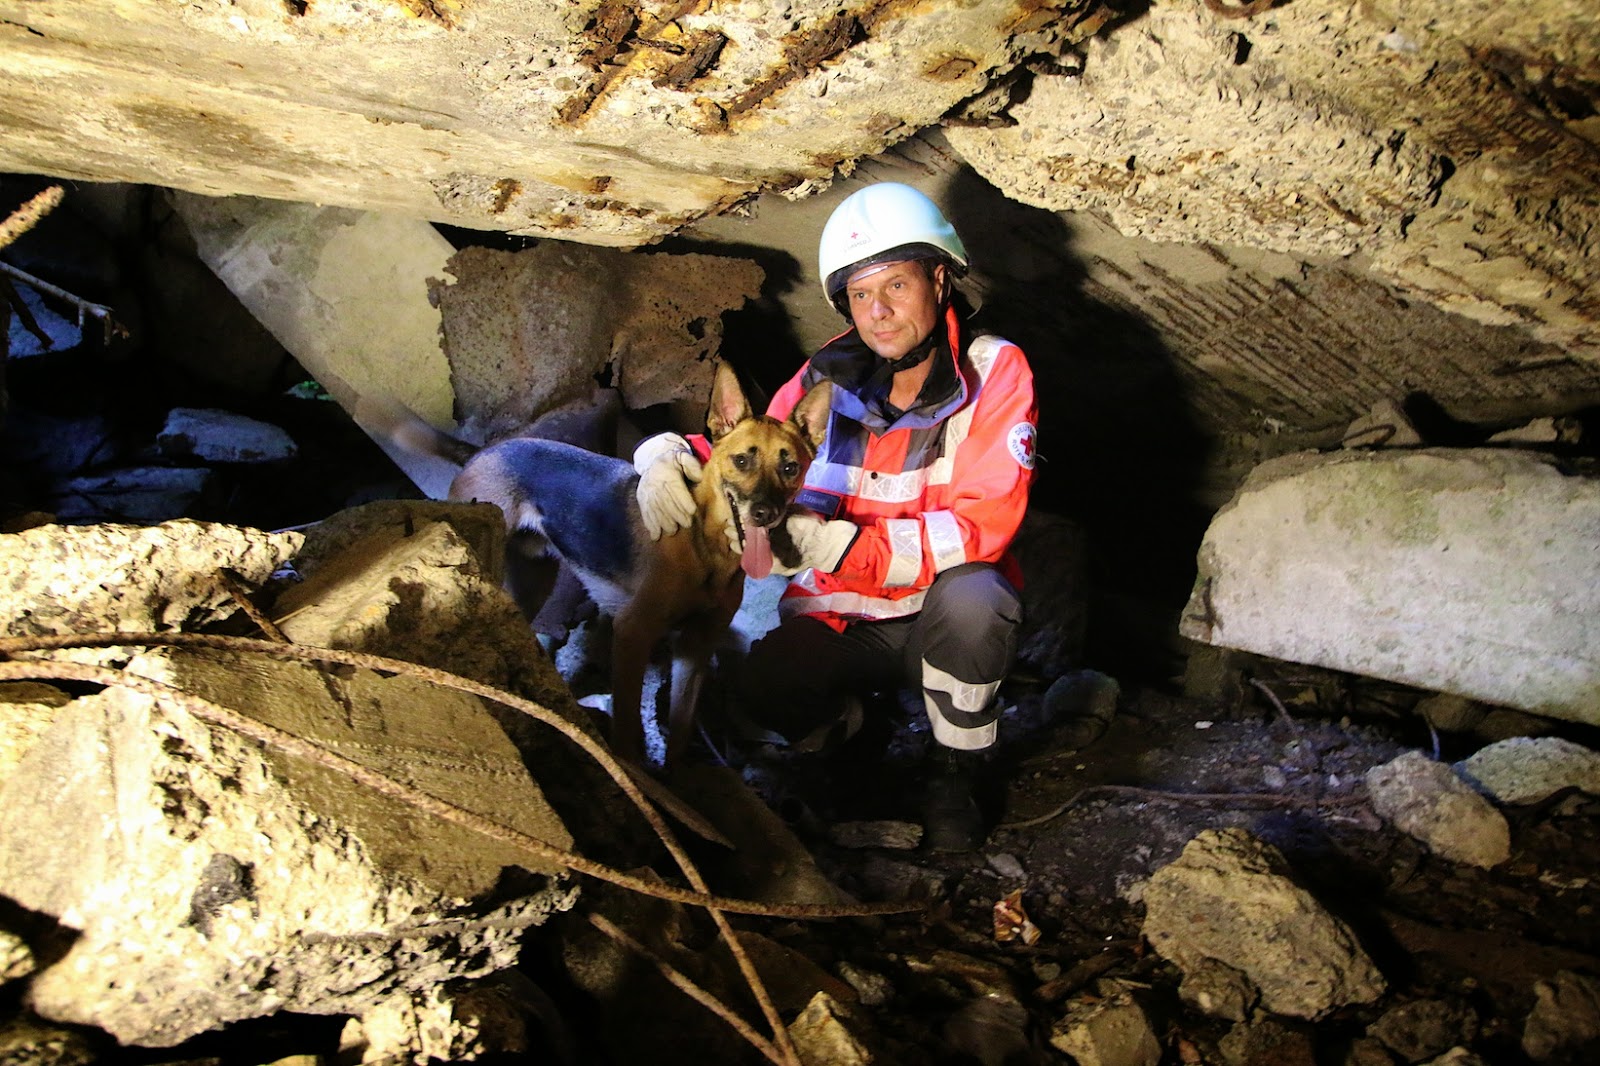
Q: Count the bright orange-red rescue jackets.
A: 1